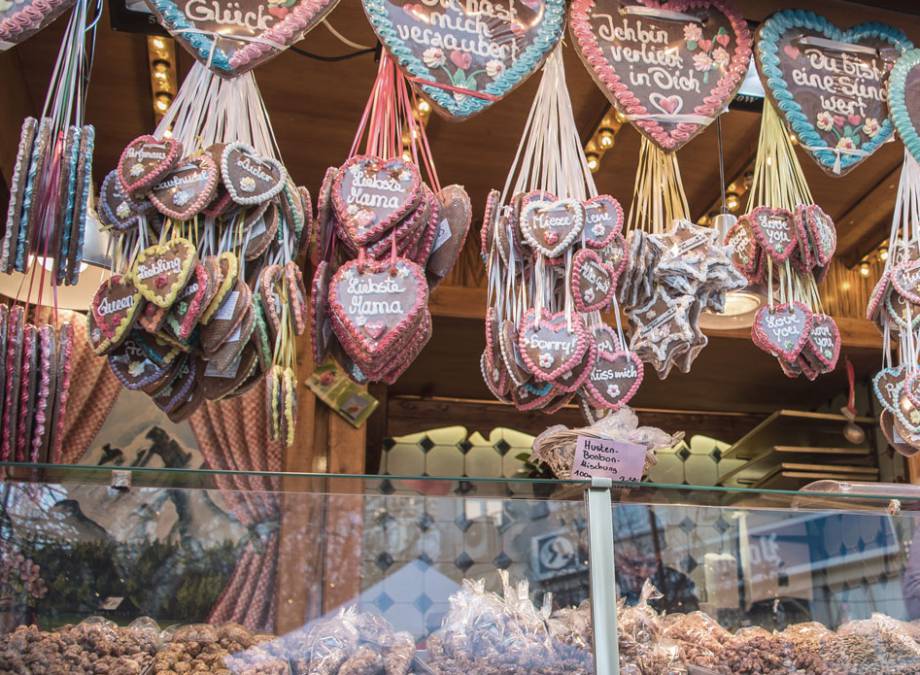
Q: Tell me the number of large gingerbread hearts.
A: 6